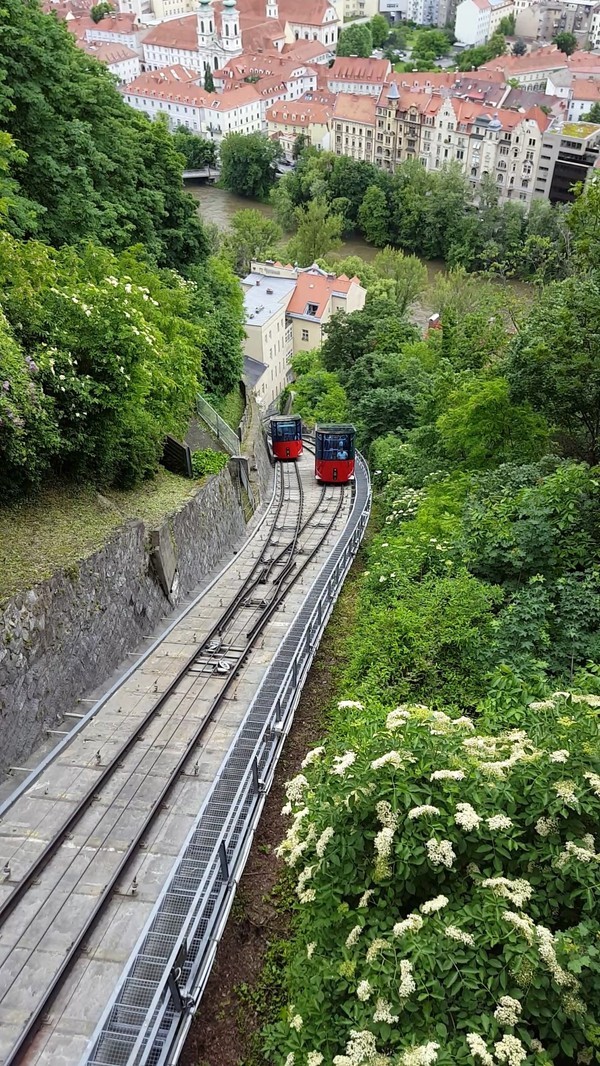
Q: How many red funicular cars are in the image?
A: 2